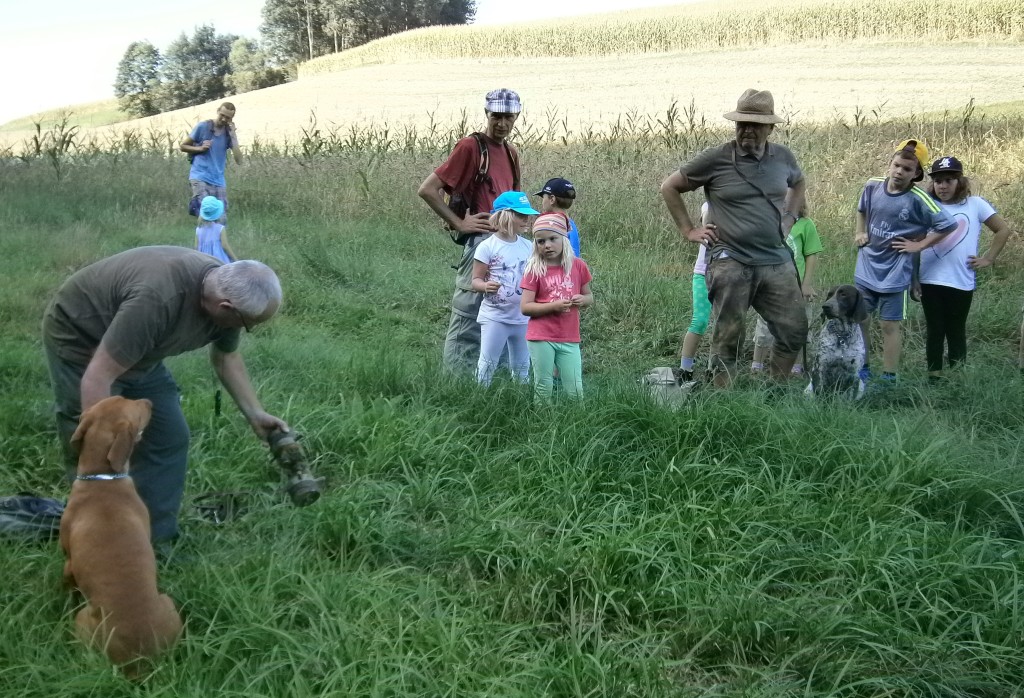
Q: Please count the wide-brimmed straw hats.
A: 1